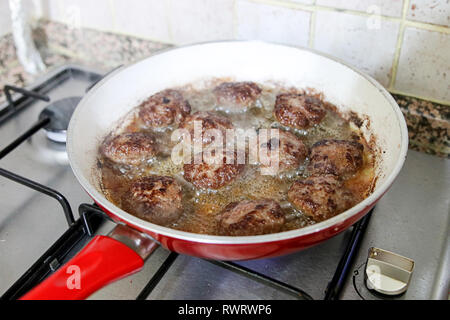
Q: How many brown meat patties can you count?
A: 11